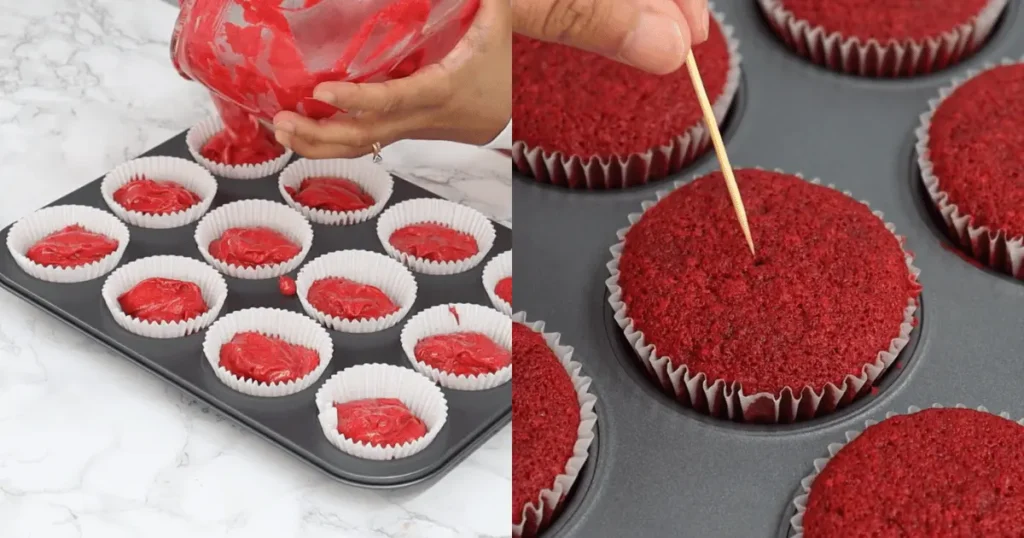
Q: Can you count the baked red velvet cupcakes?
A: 6